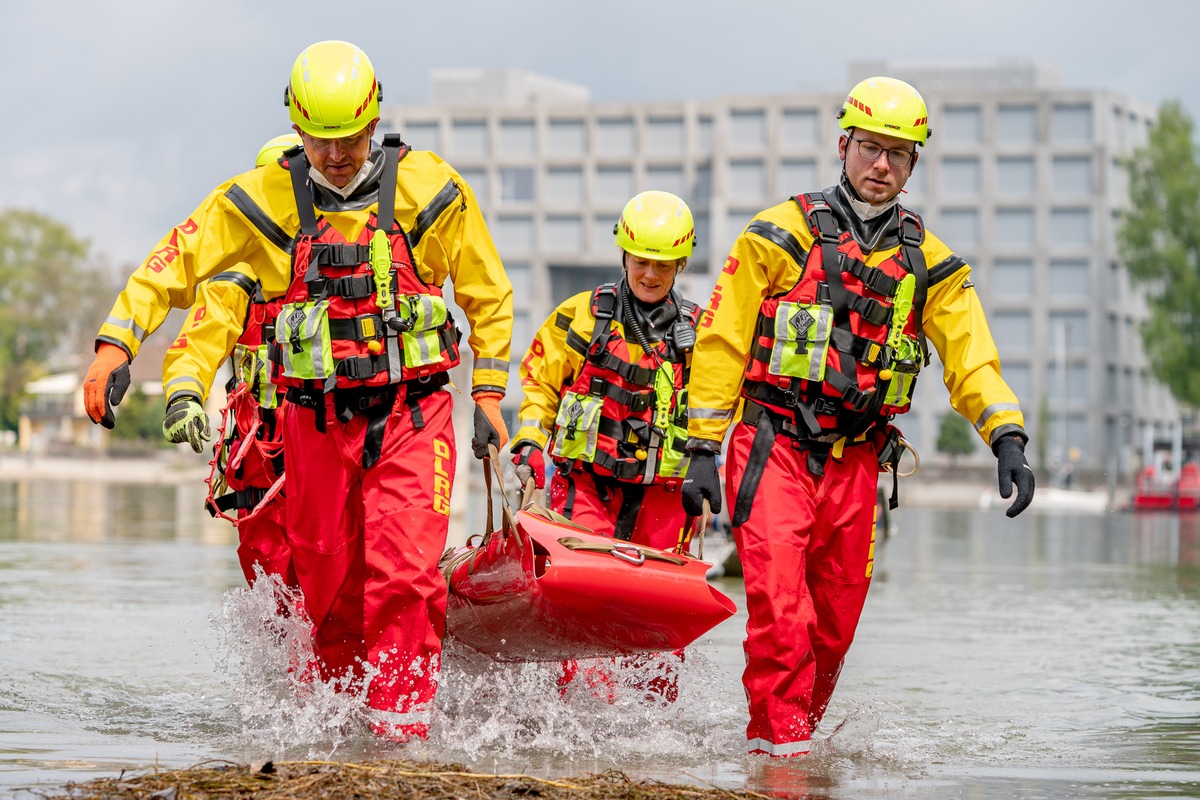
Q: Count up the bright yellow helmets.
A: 4